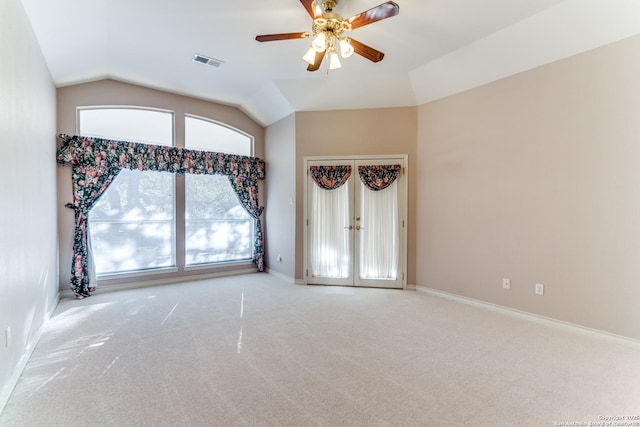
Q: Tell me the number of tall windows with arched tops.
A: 2